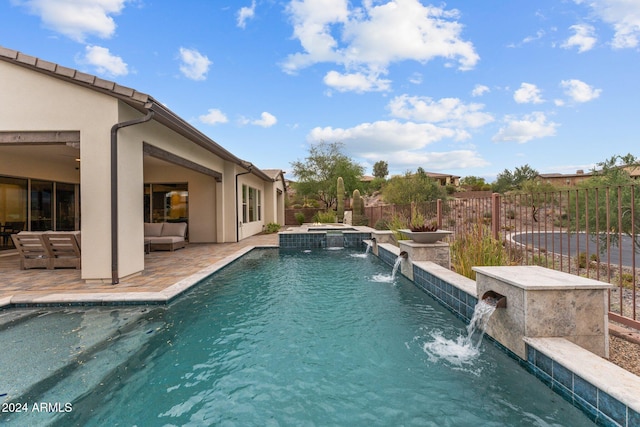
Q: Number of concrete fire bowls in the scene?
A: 1